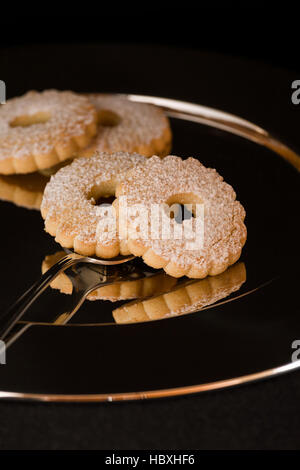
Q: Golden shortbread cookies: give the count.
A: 4